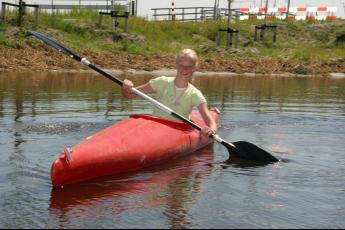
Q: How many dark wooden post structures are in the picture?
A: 4